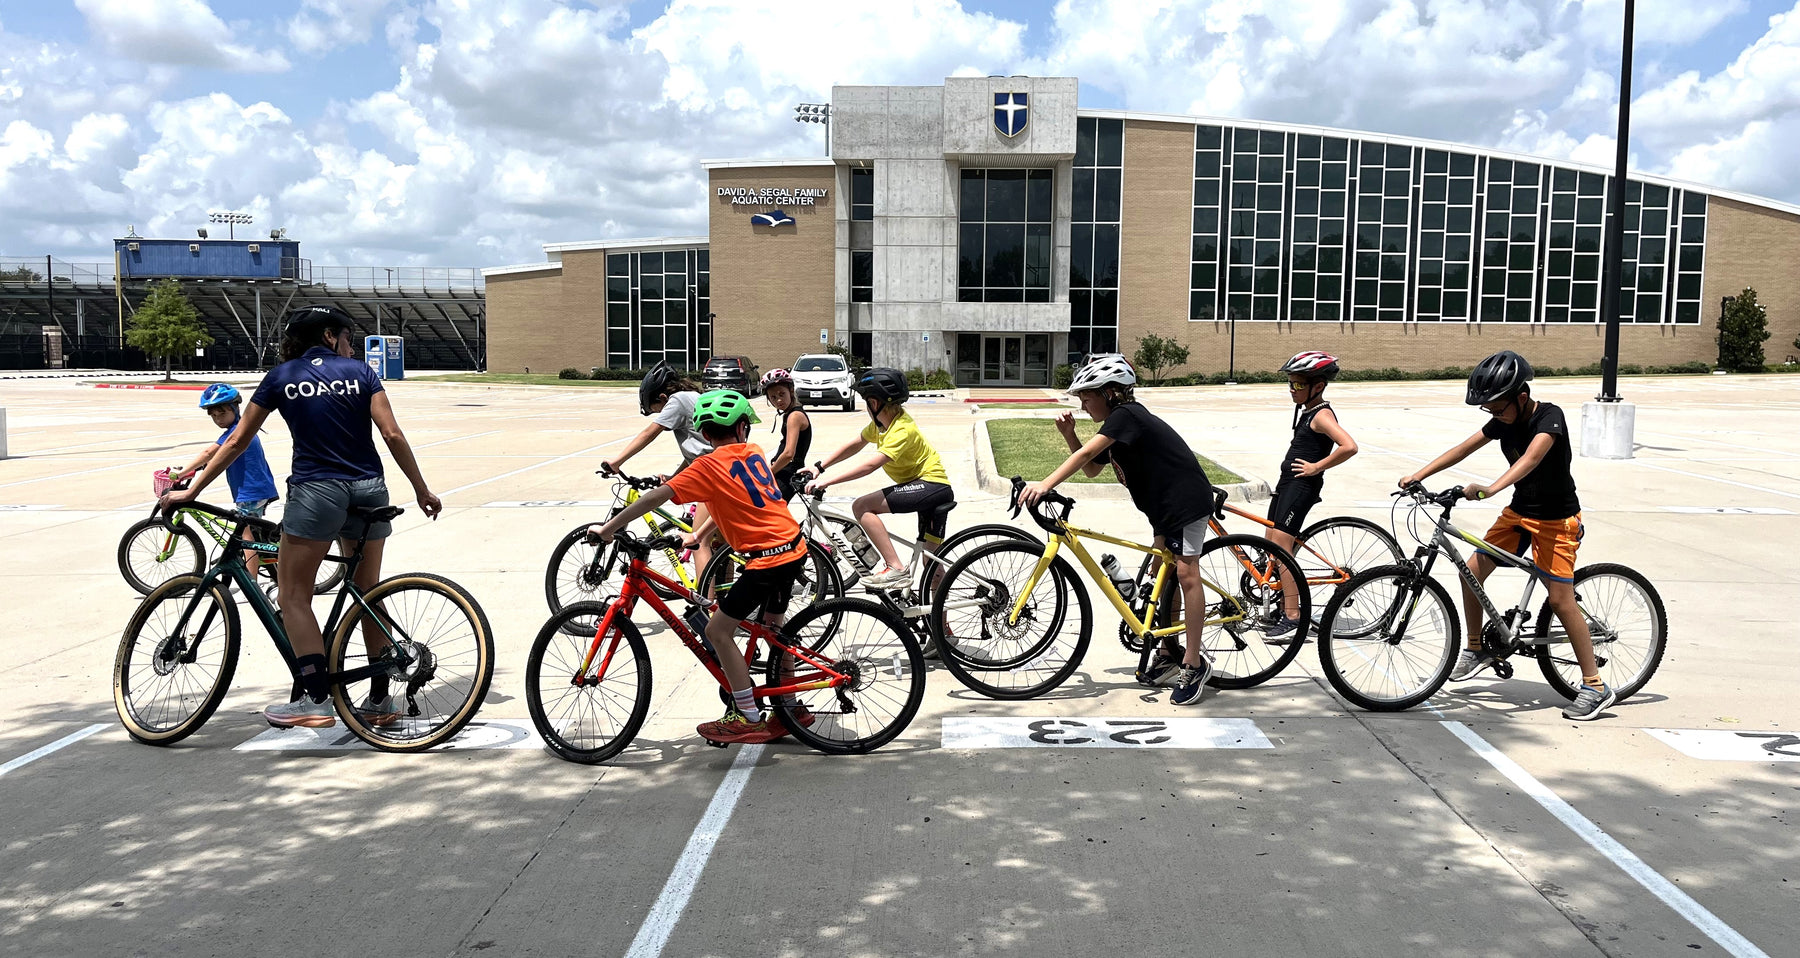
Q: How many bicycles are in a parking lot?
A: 9